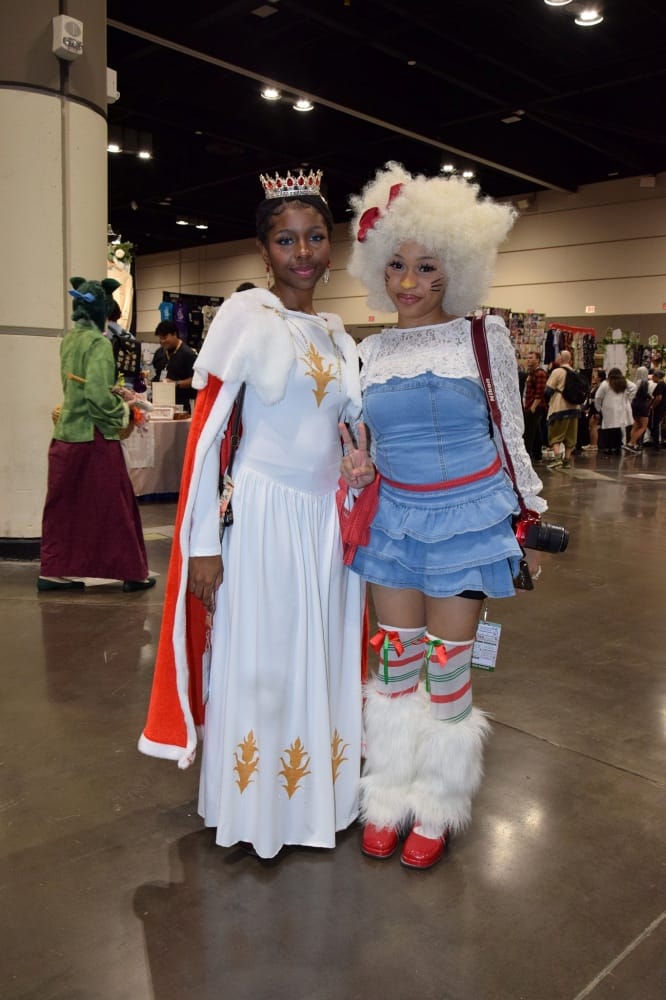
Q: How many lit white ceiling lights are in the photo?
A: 10